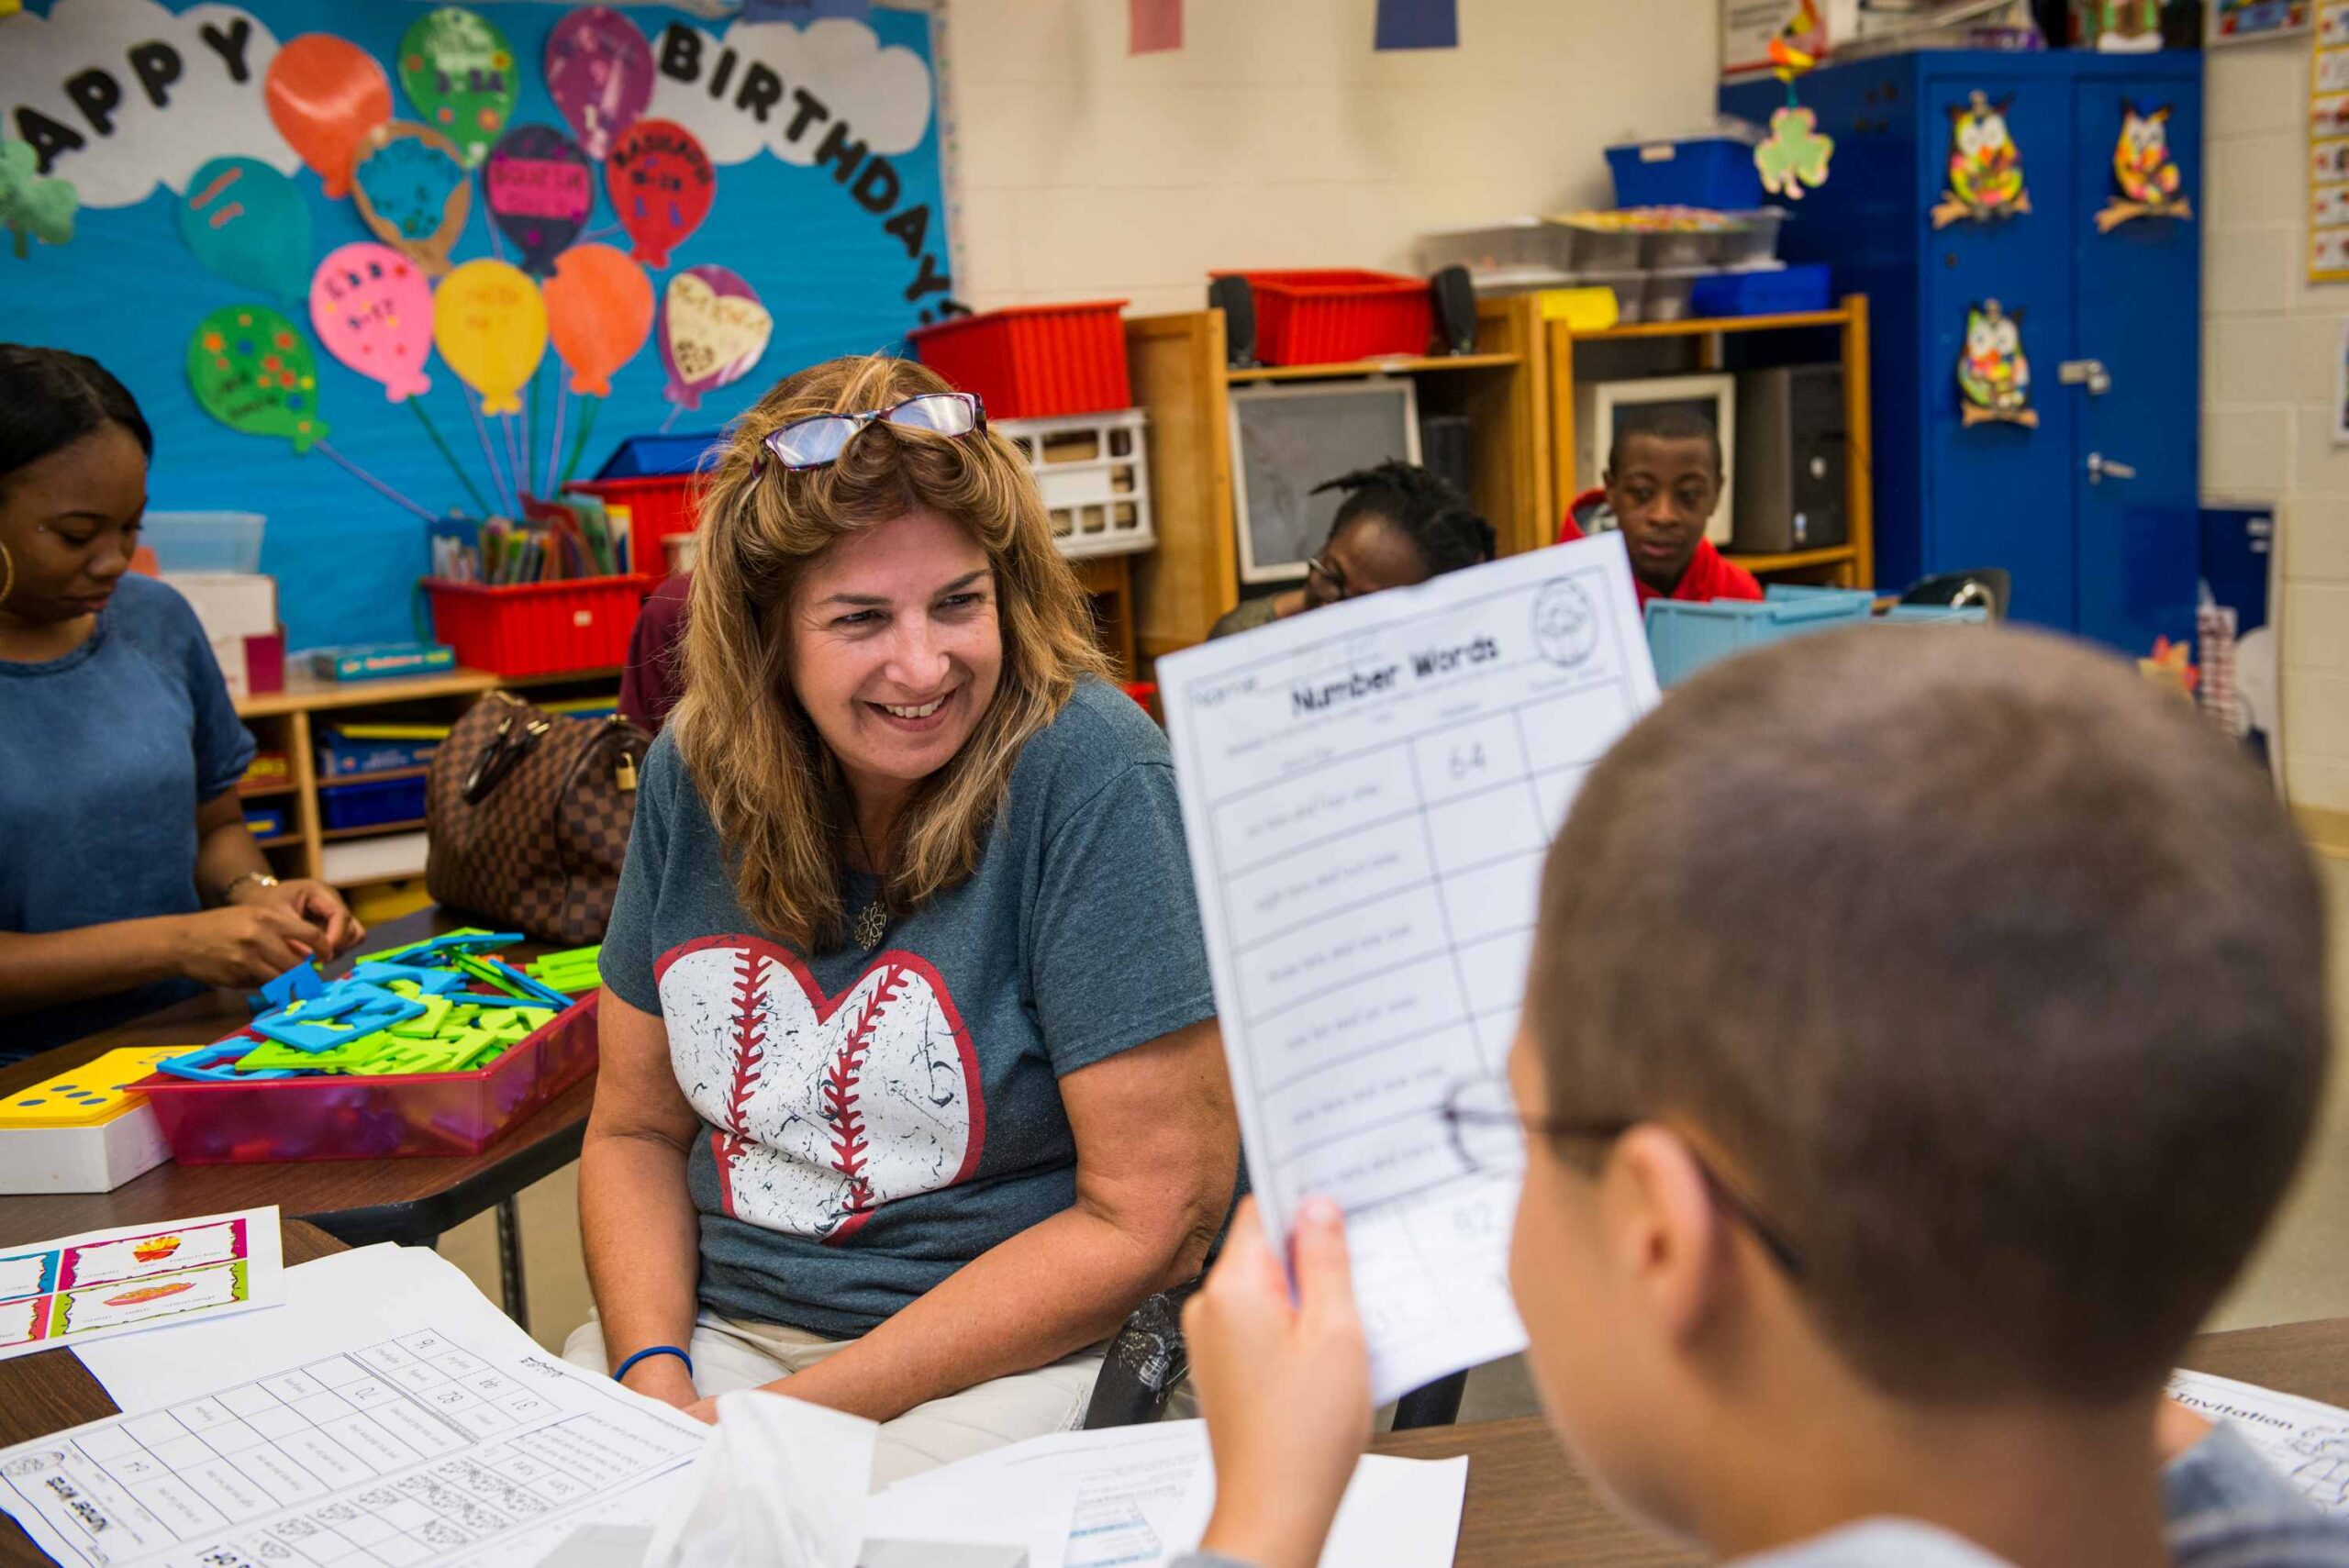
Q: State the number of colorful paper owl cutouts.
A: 3